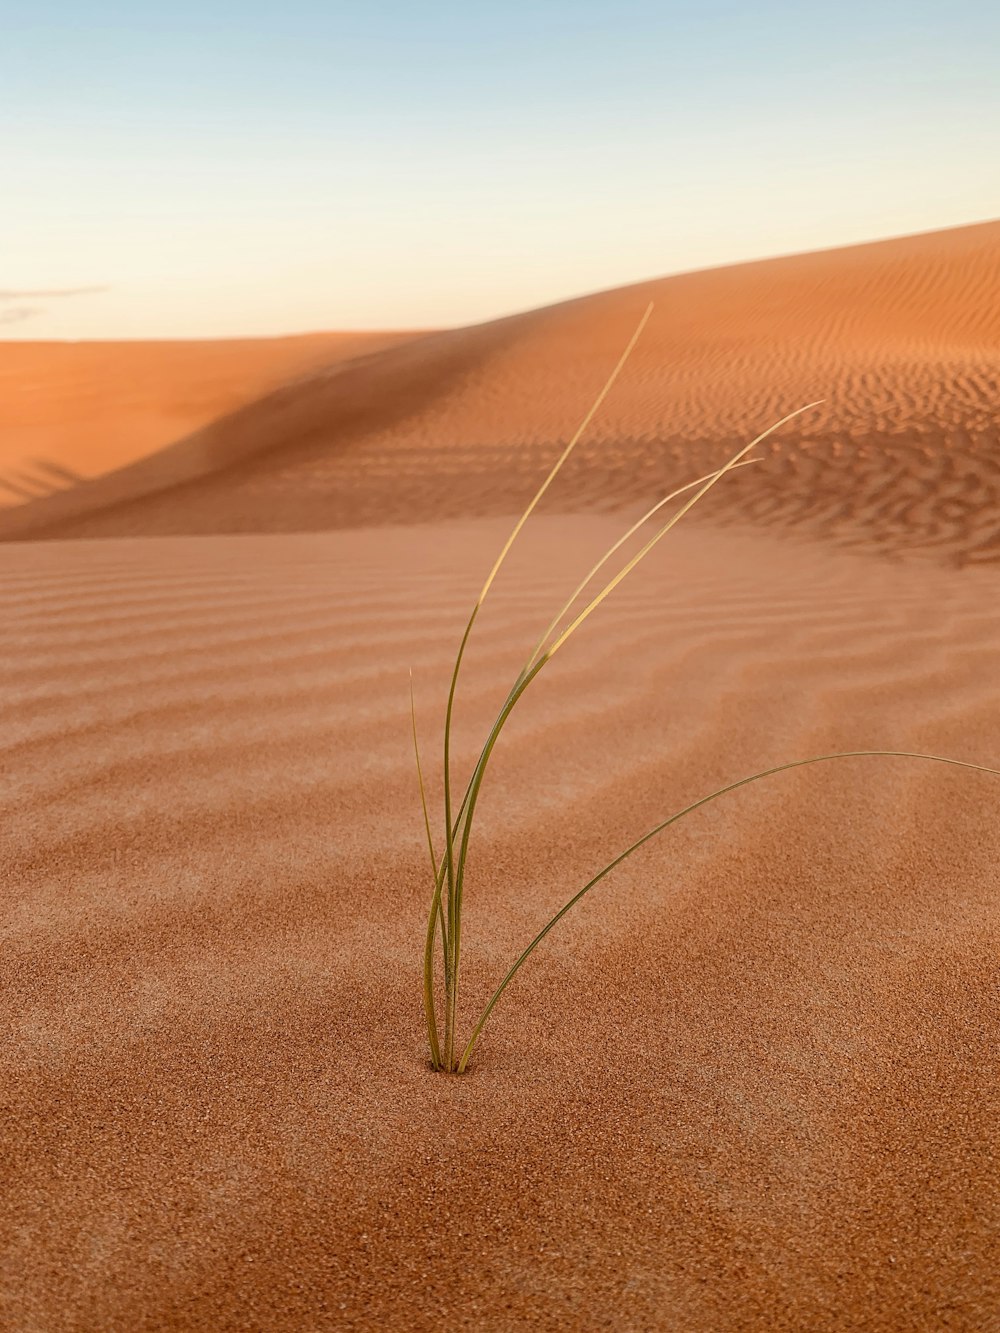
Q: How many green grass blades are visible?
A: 5